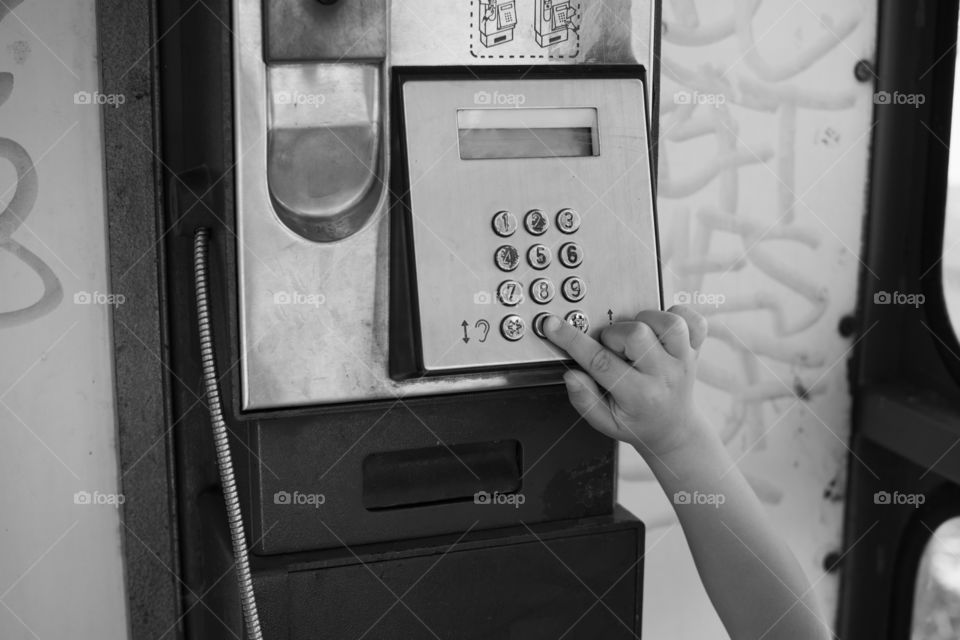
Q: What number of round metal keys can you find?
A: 12